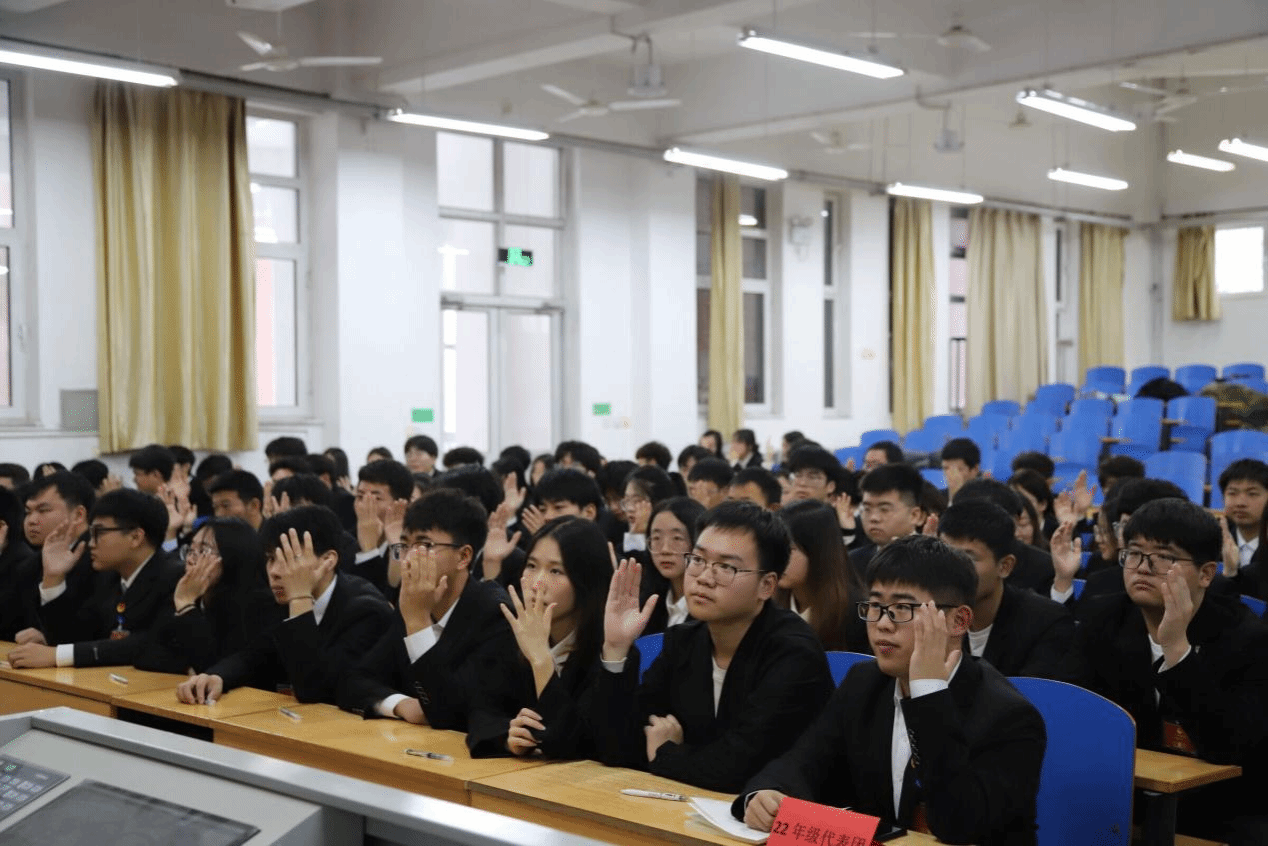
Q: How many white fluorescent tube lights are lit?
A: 9